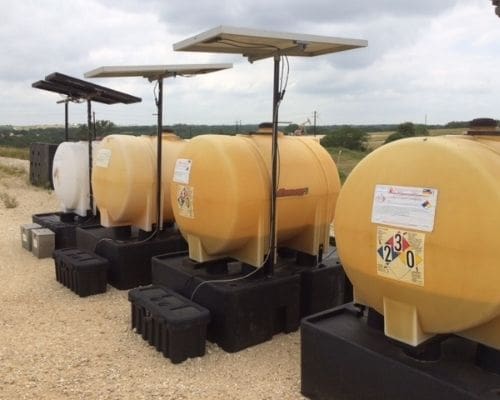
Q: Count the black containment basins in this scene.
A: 4